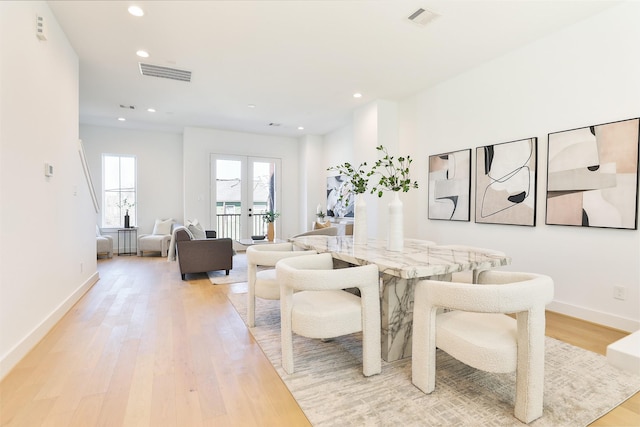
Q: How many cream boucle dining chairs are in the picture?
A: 5